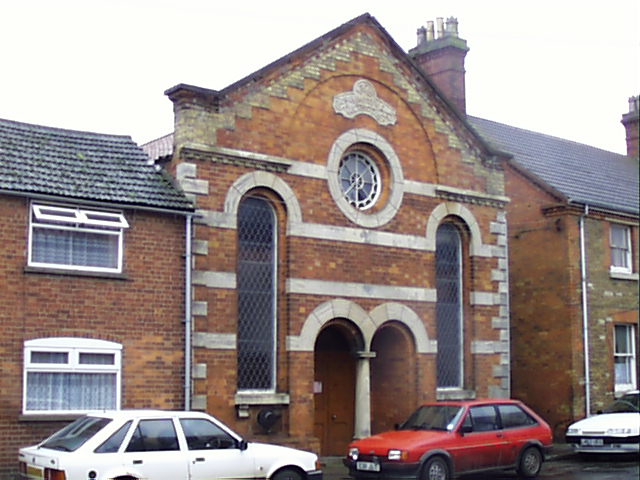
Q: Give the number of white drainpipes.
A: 2